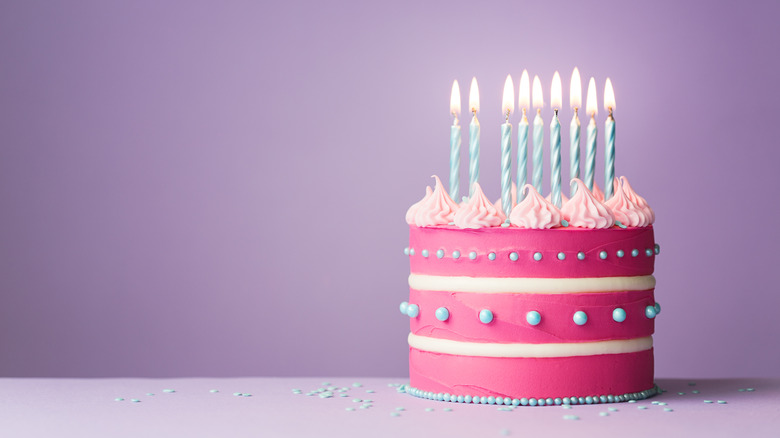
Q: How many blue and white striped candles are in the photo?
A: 9